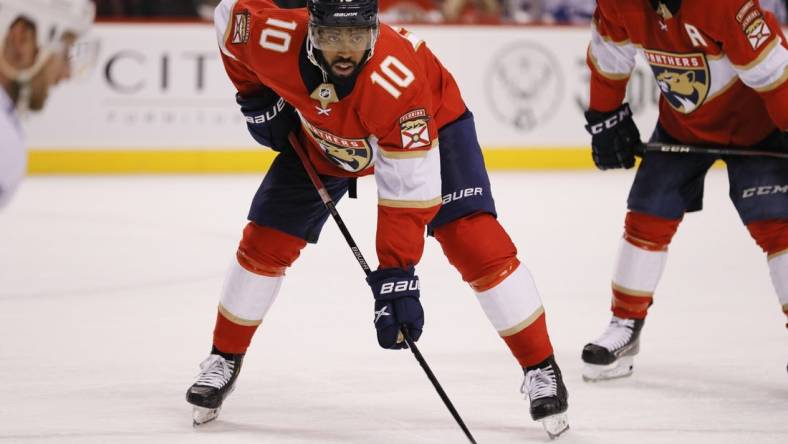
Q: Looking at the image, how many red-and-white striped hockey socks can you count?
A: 4